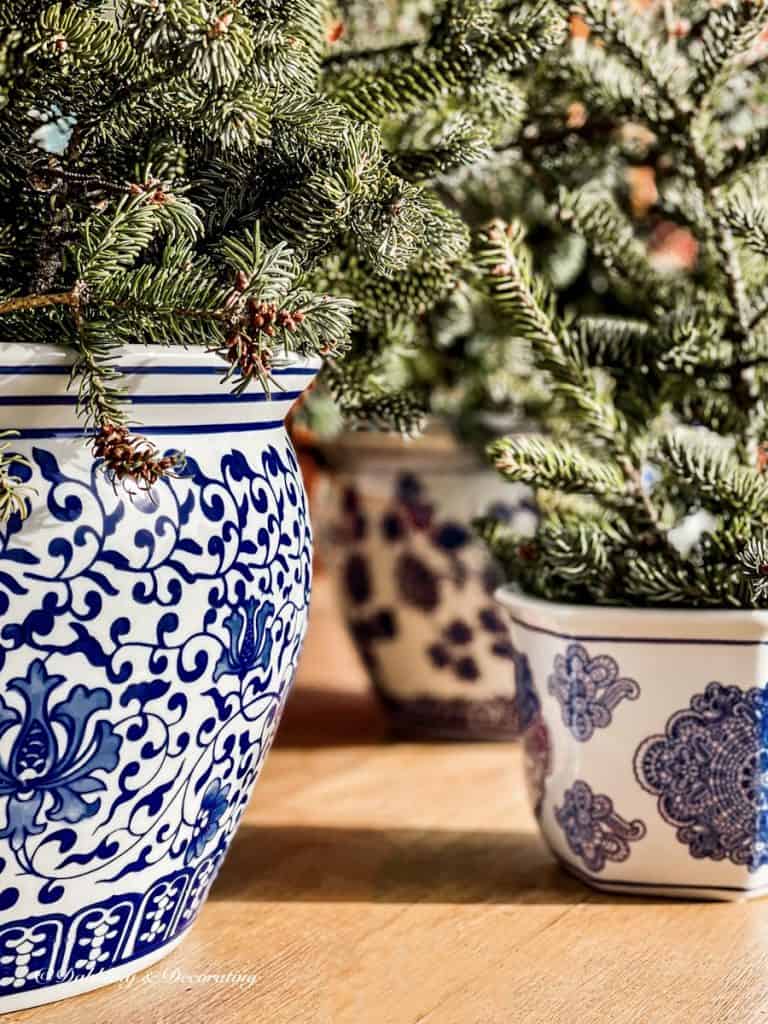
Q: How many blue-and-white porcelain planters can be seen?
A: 3